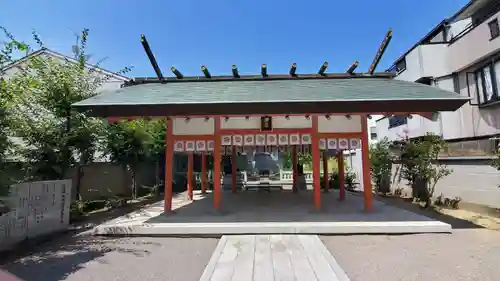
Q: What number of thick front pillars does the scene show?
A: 4